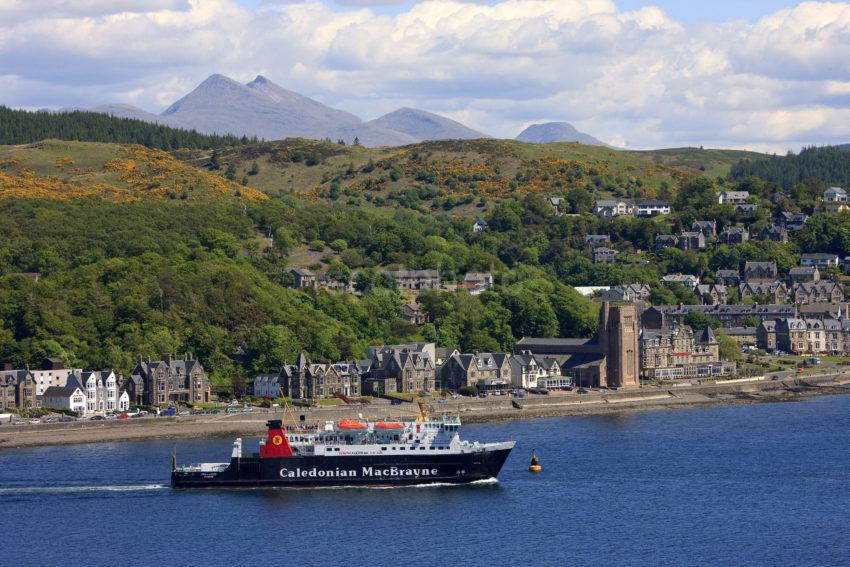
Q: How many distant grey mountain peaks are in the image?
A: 4